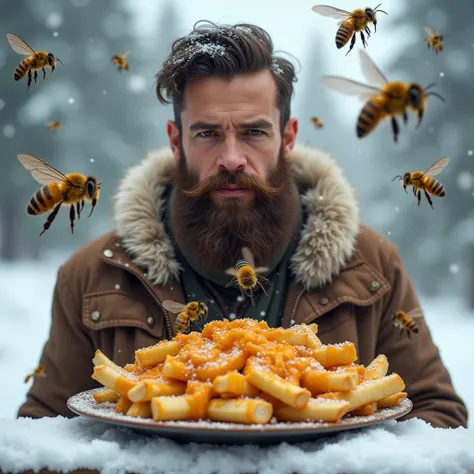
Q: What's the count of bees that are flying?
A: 13